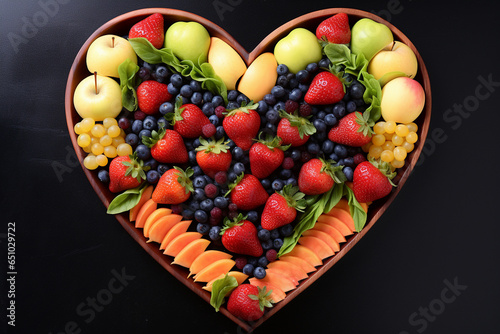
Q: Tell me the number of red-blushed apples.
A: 1